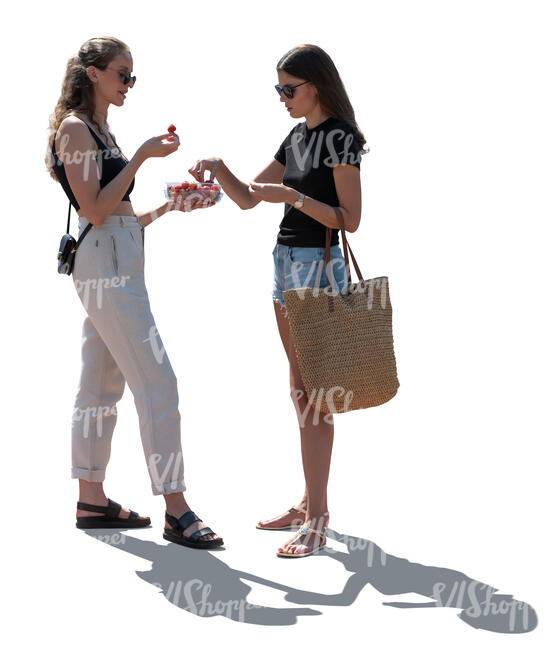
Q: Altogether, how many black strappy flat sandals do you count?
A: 2